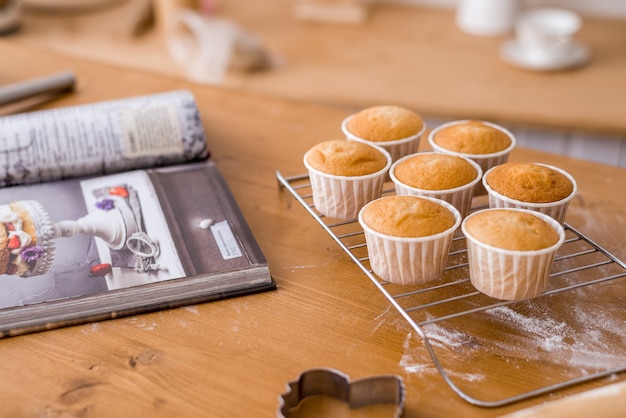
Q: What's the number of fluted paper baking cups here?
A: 7